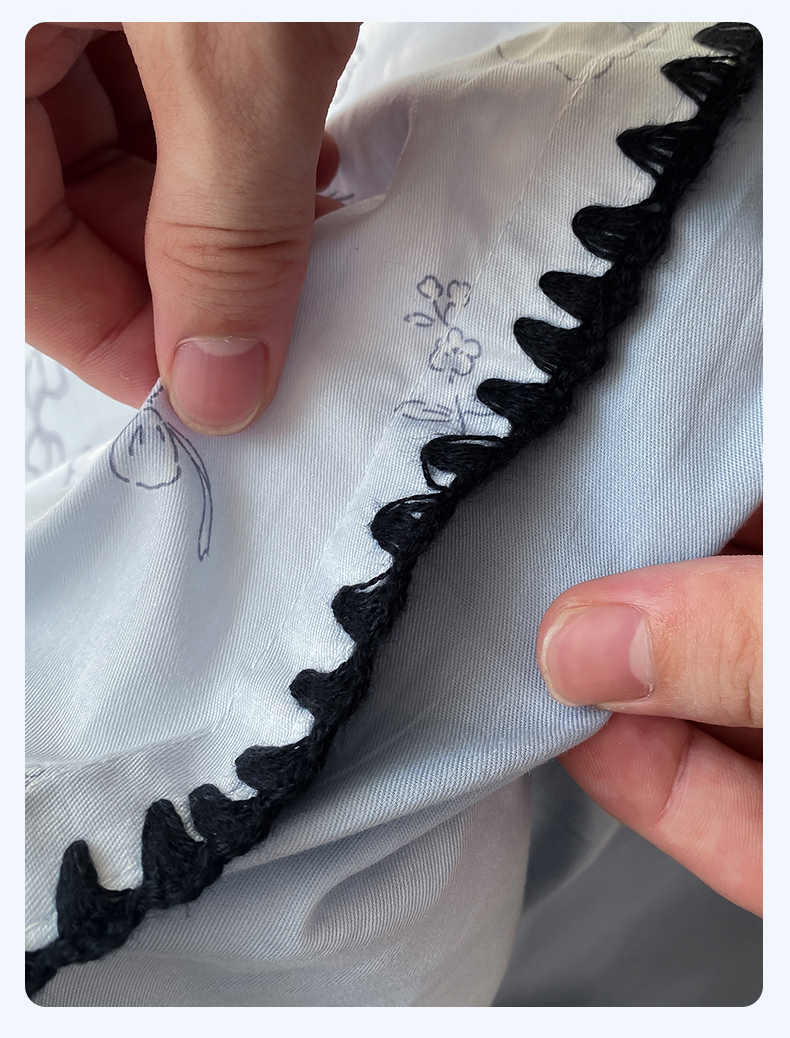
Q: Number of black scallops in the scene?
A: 15